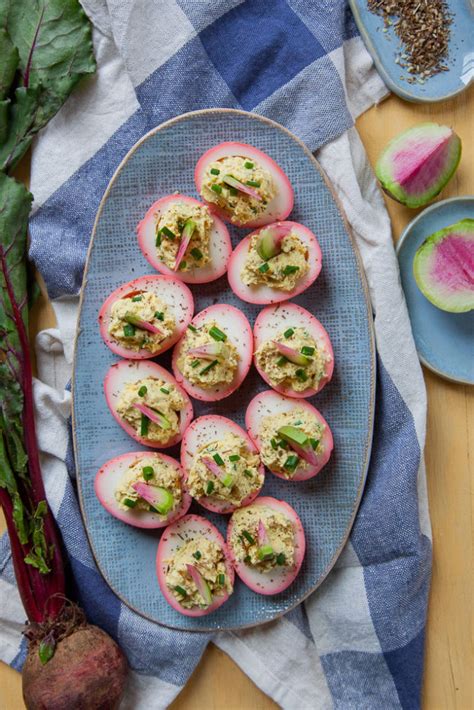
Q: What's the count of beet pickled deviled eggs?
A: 12